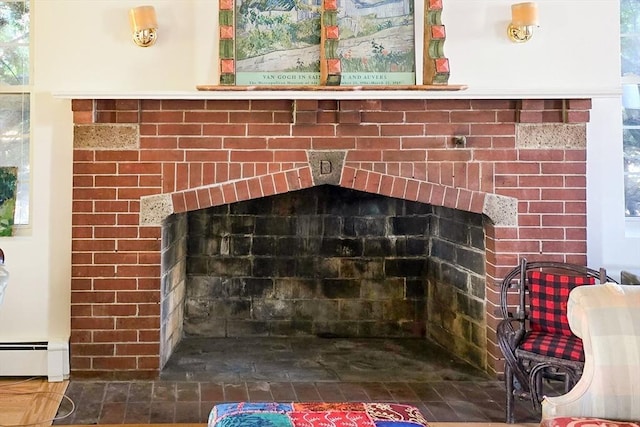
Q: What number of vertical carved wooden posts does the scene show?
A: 3